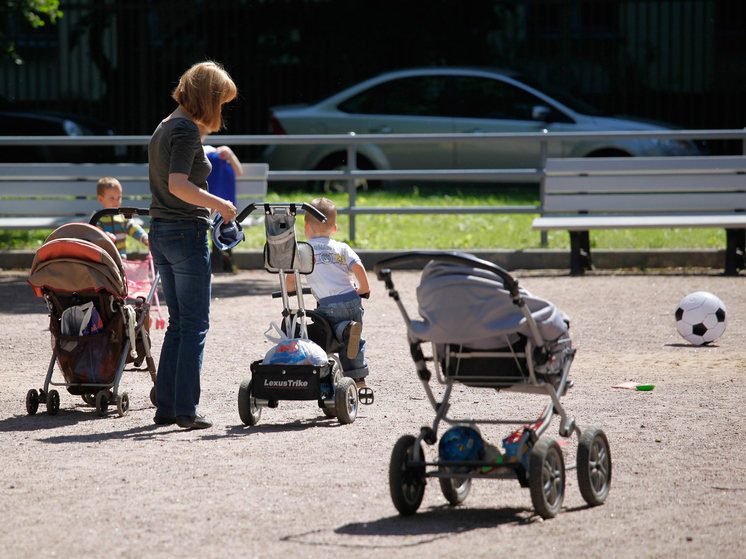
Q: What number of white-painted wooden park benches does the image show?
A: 2